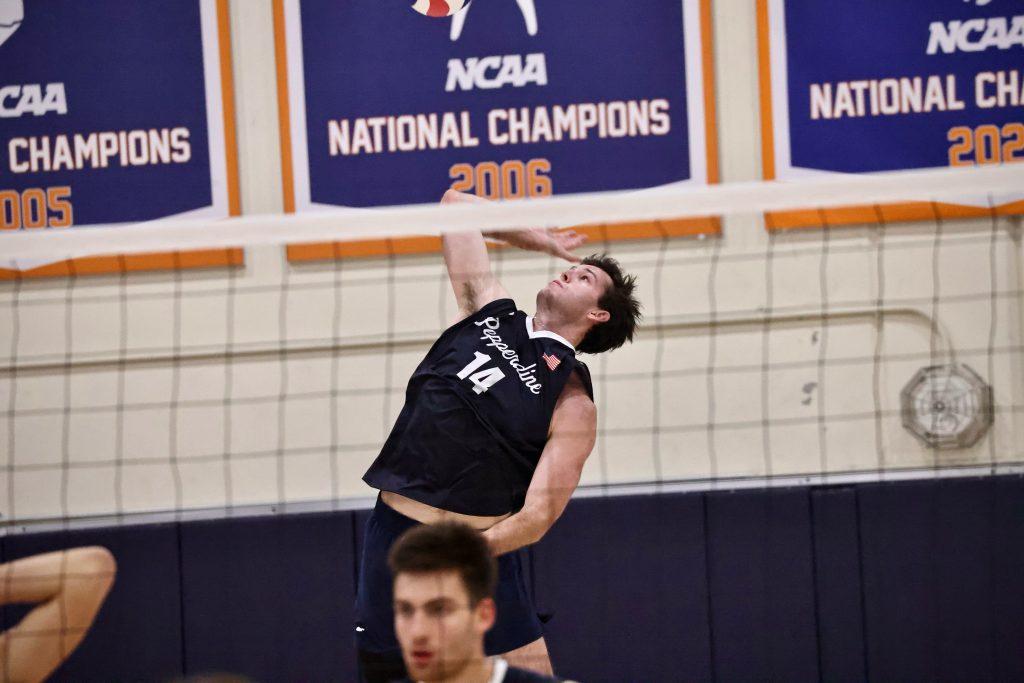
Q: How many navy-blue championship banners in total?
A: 3